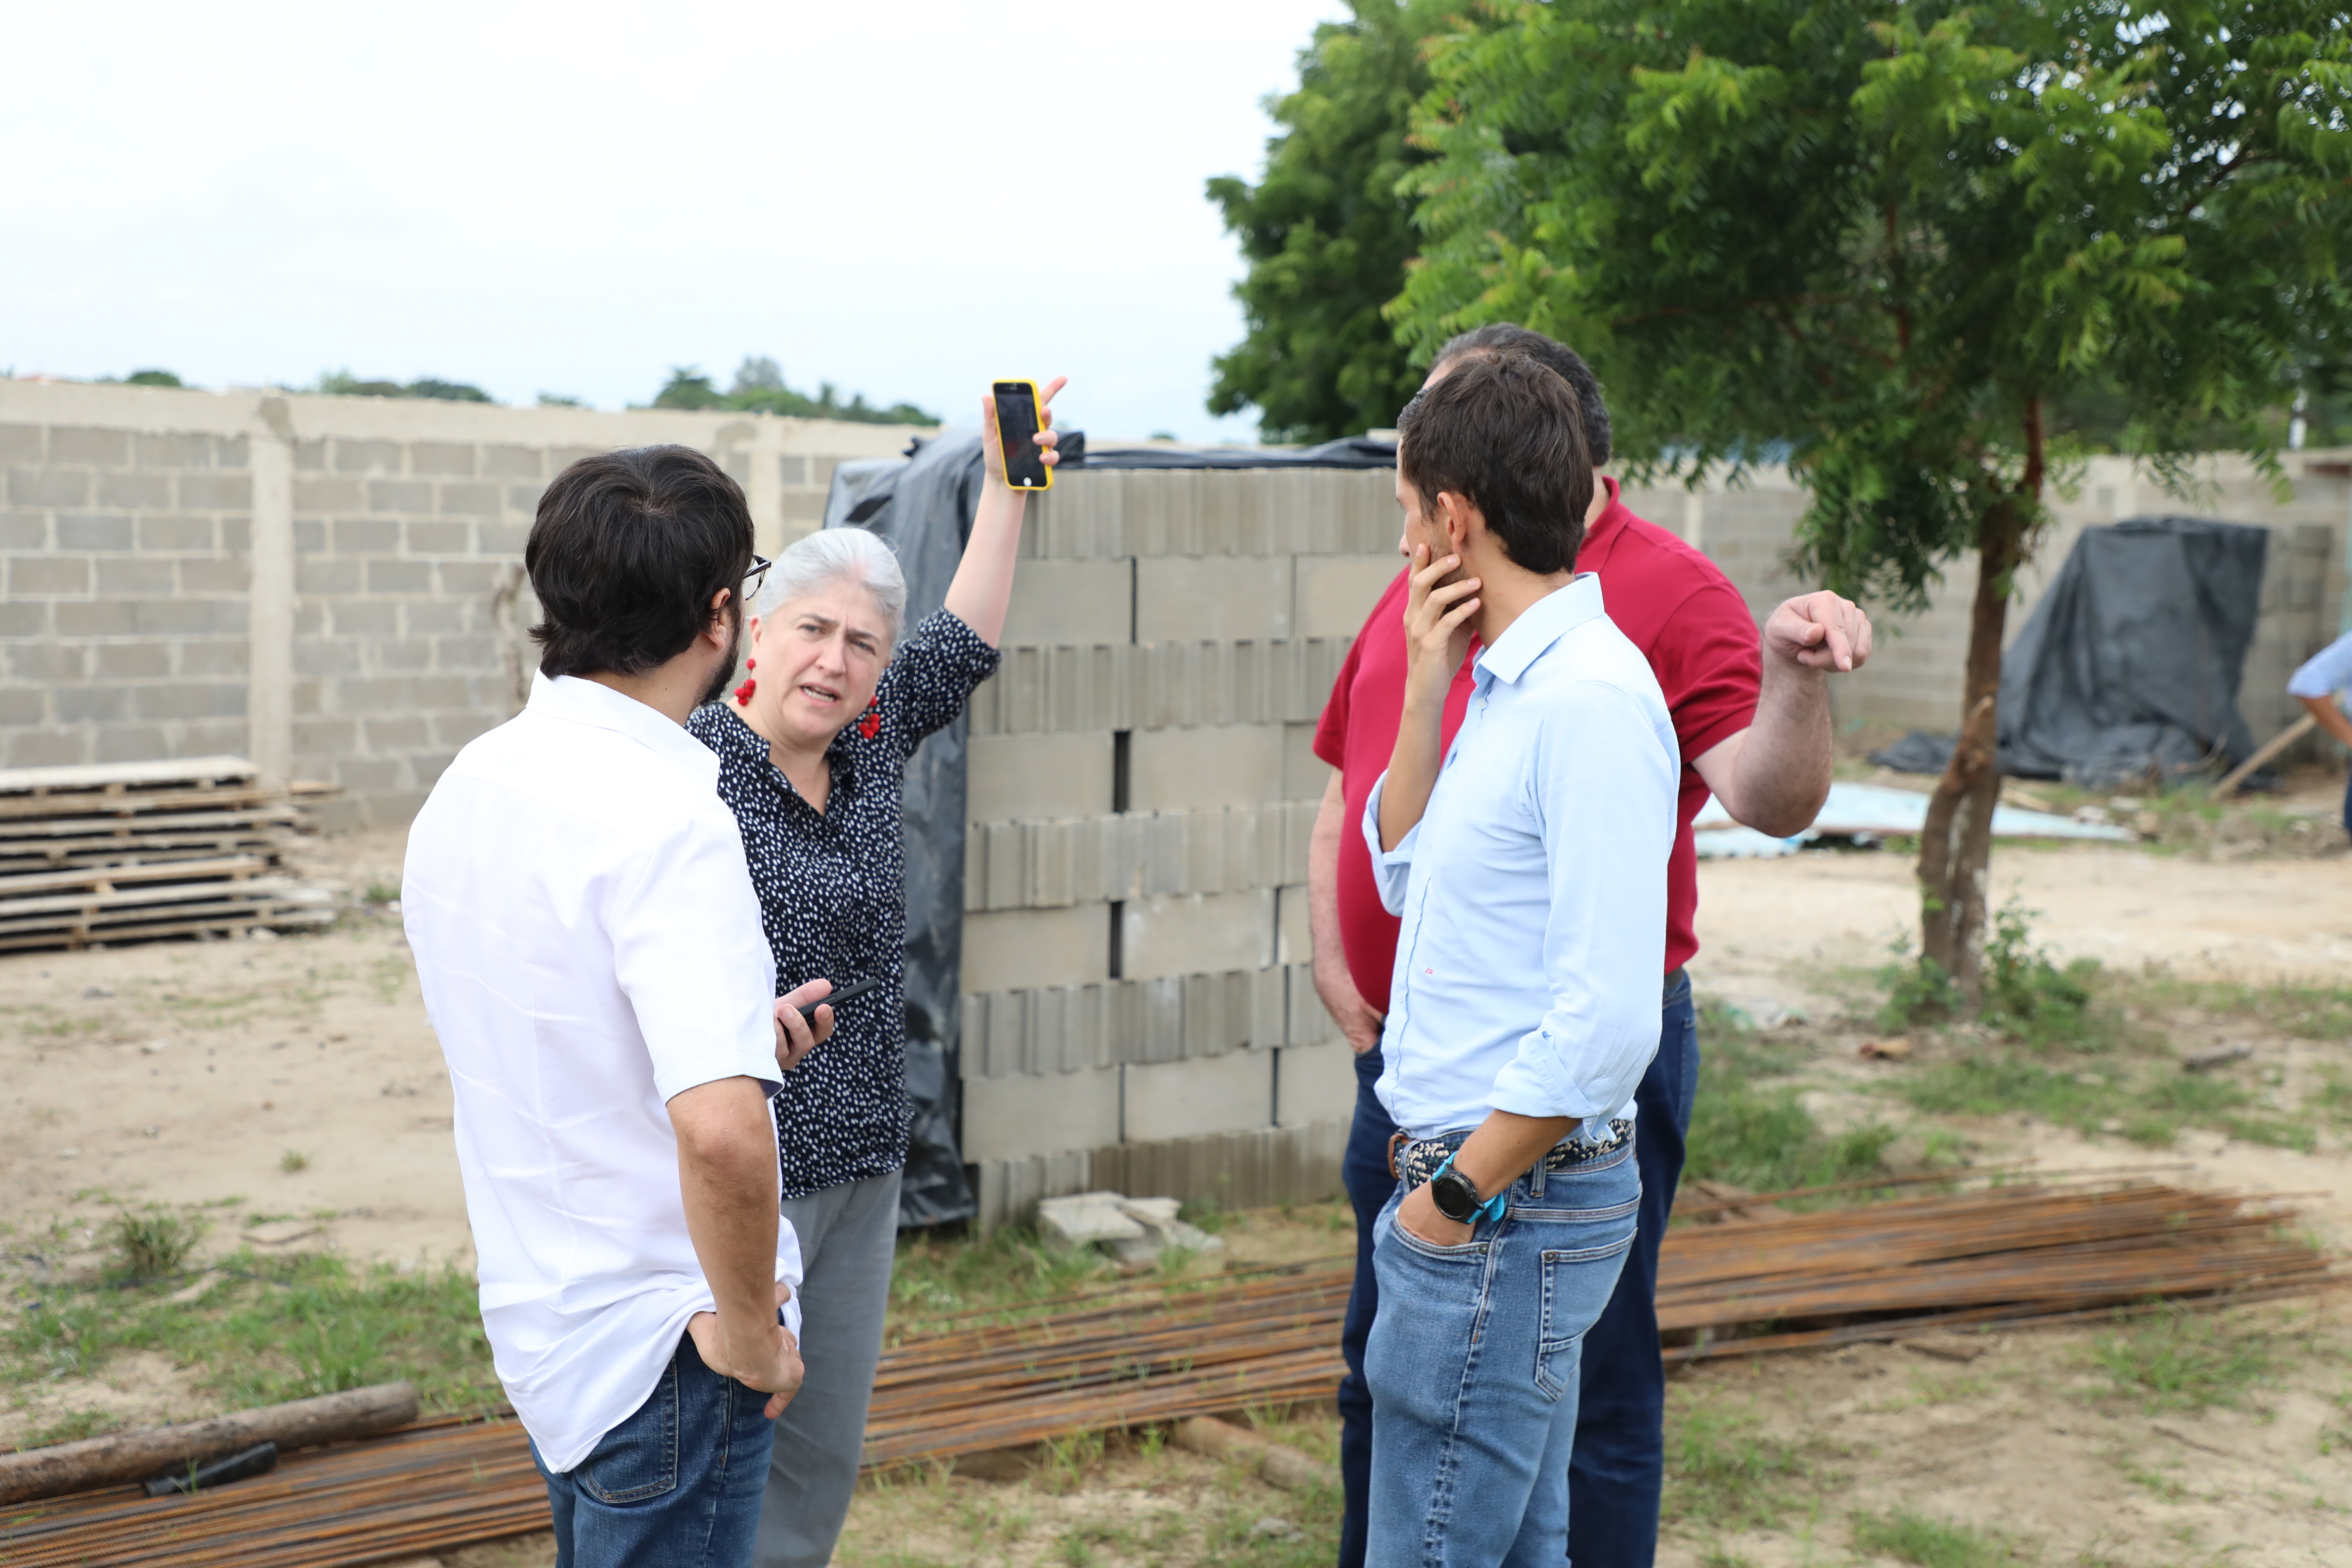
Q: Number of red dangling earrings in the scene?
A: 2